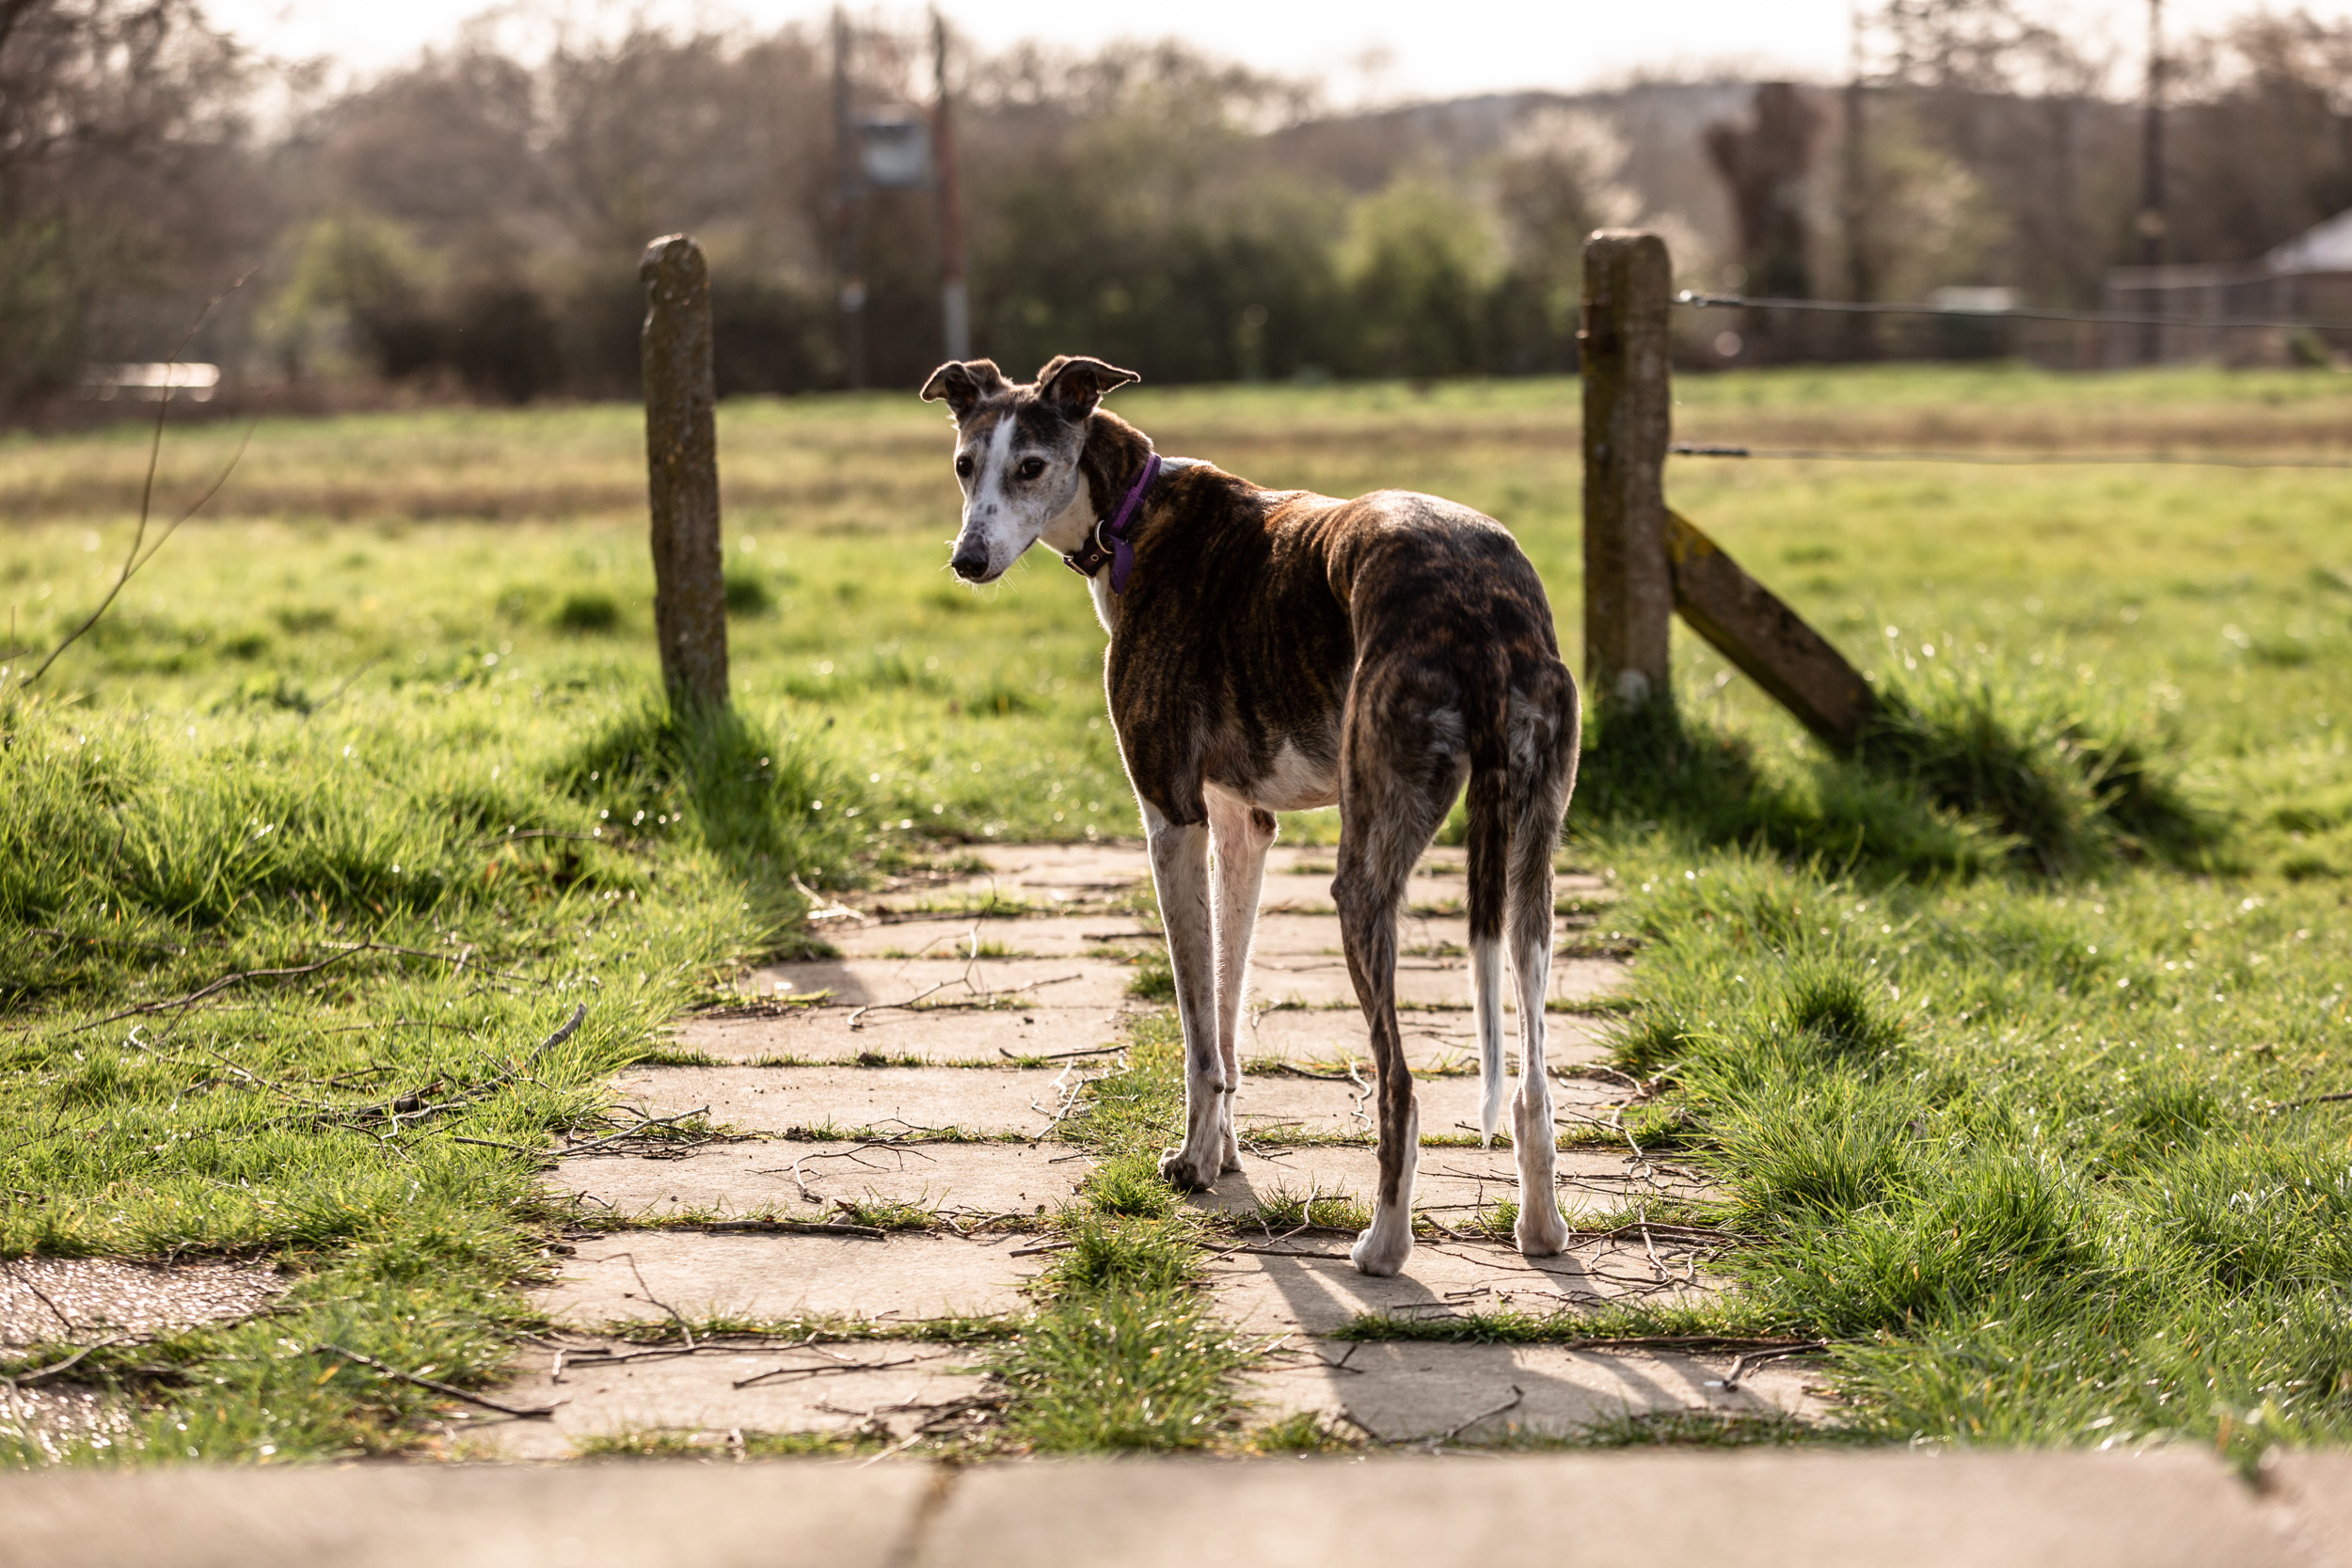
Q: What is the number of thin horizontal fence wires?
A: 2